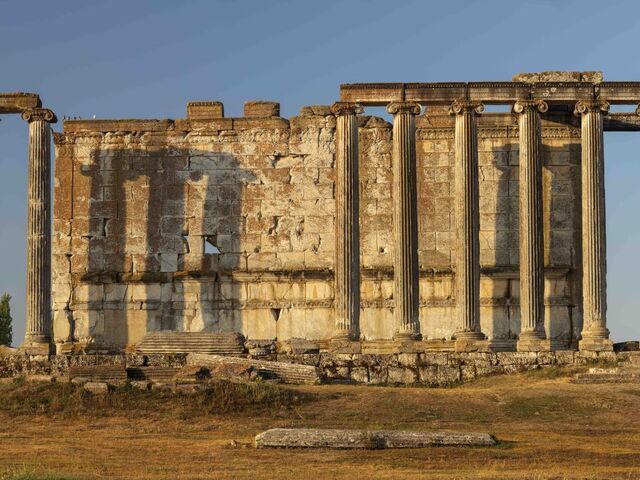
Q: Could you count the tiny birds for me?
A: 5